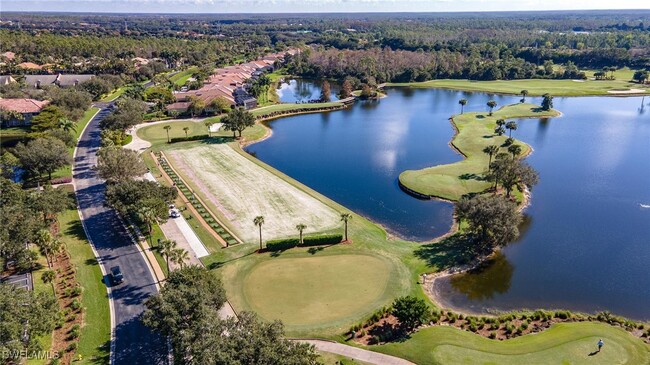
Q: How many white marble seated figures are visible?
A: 0